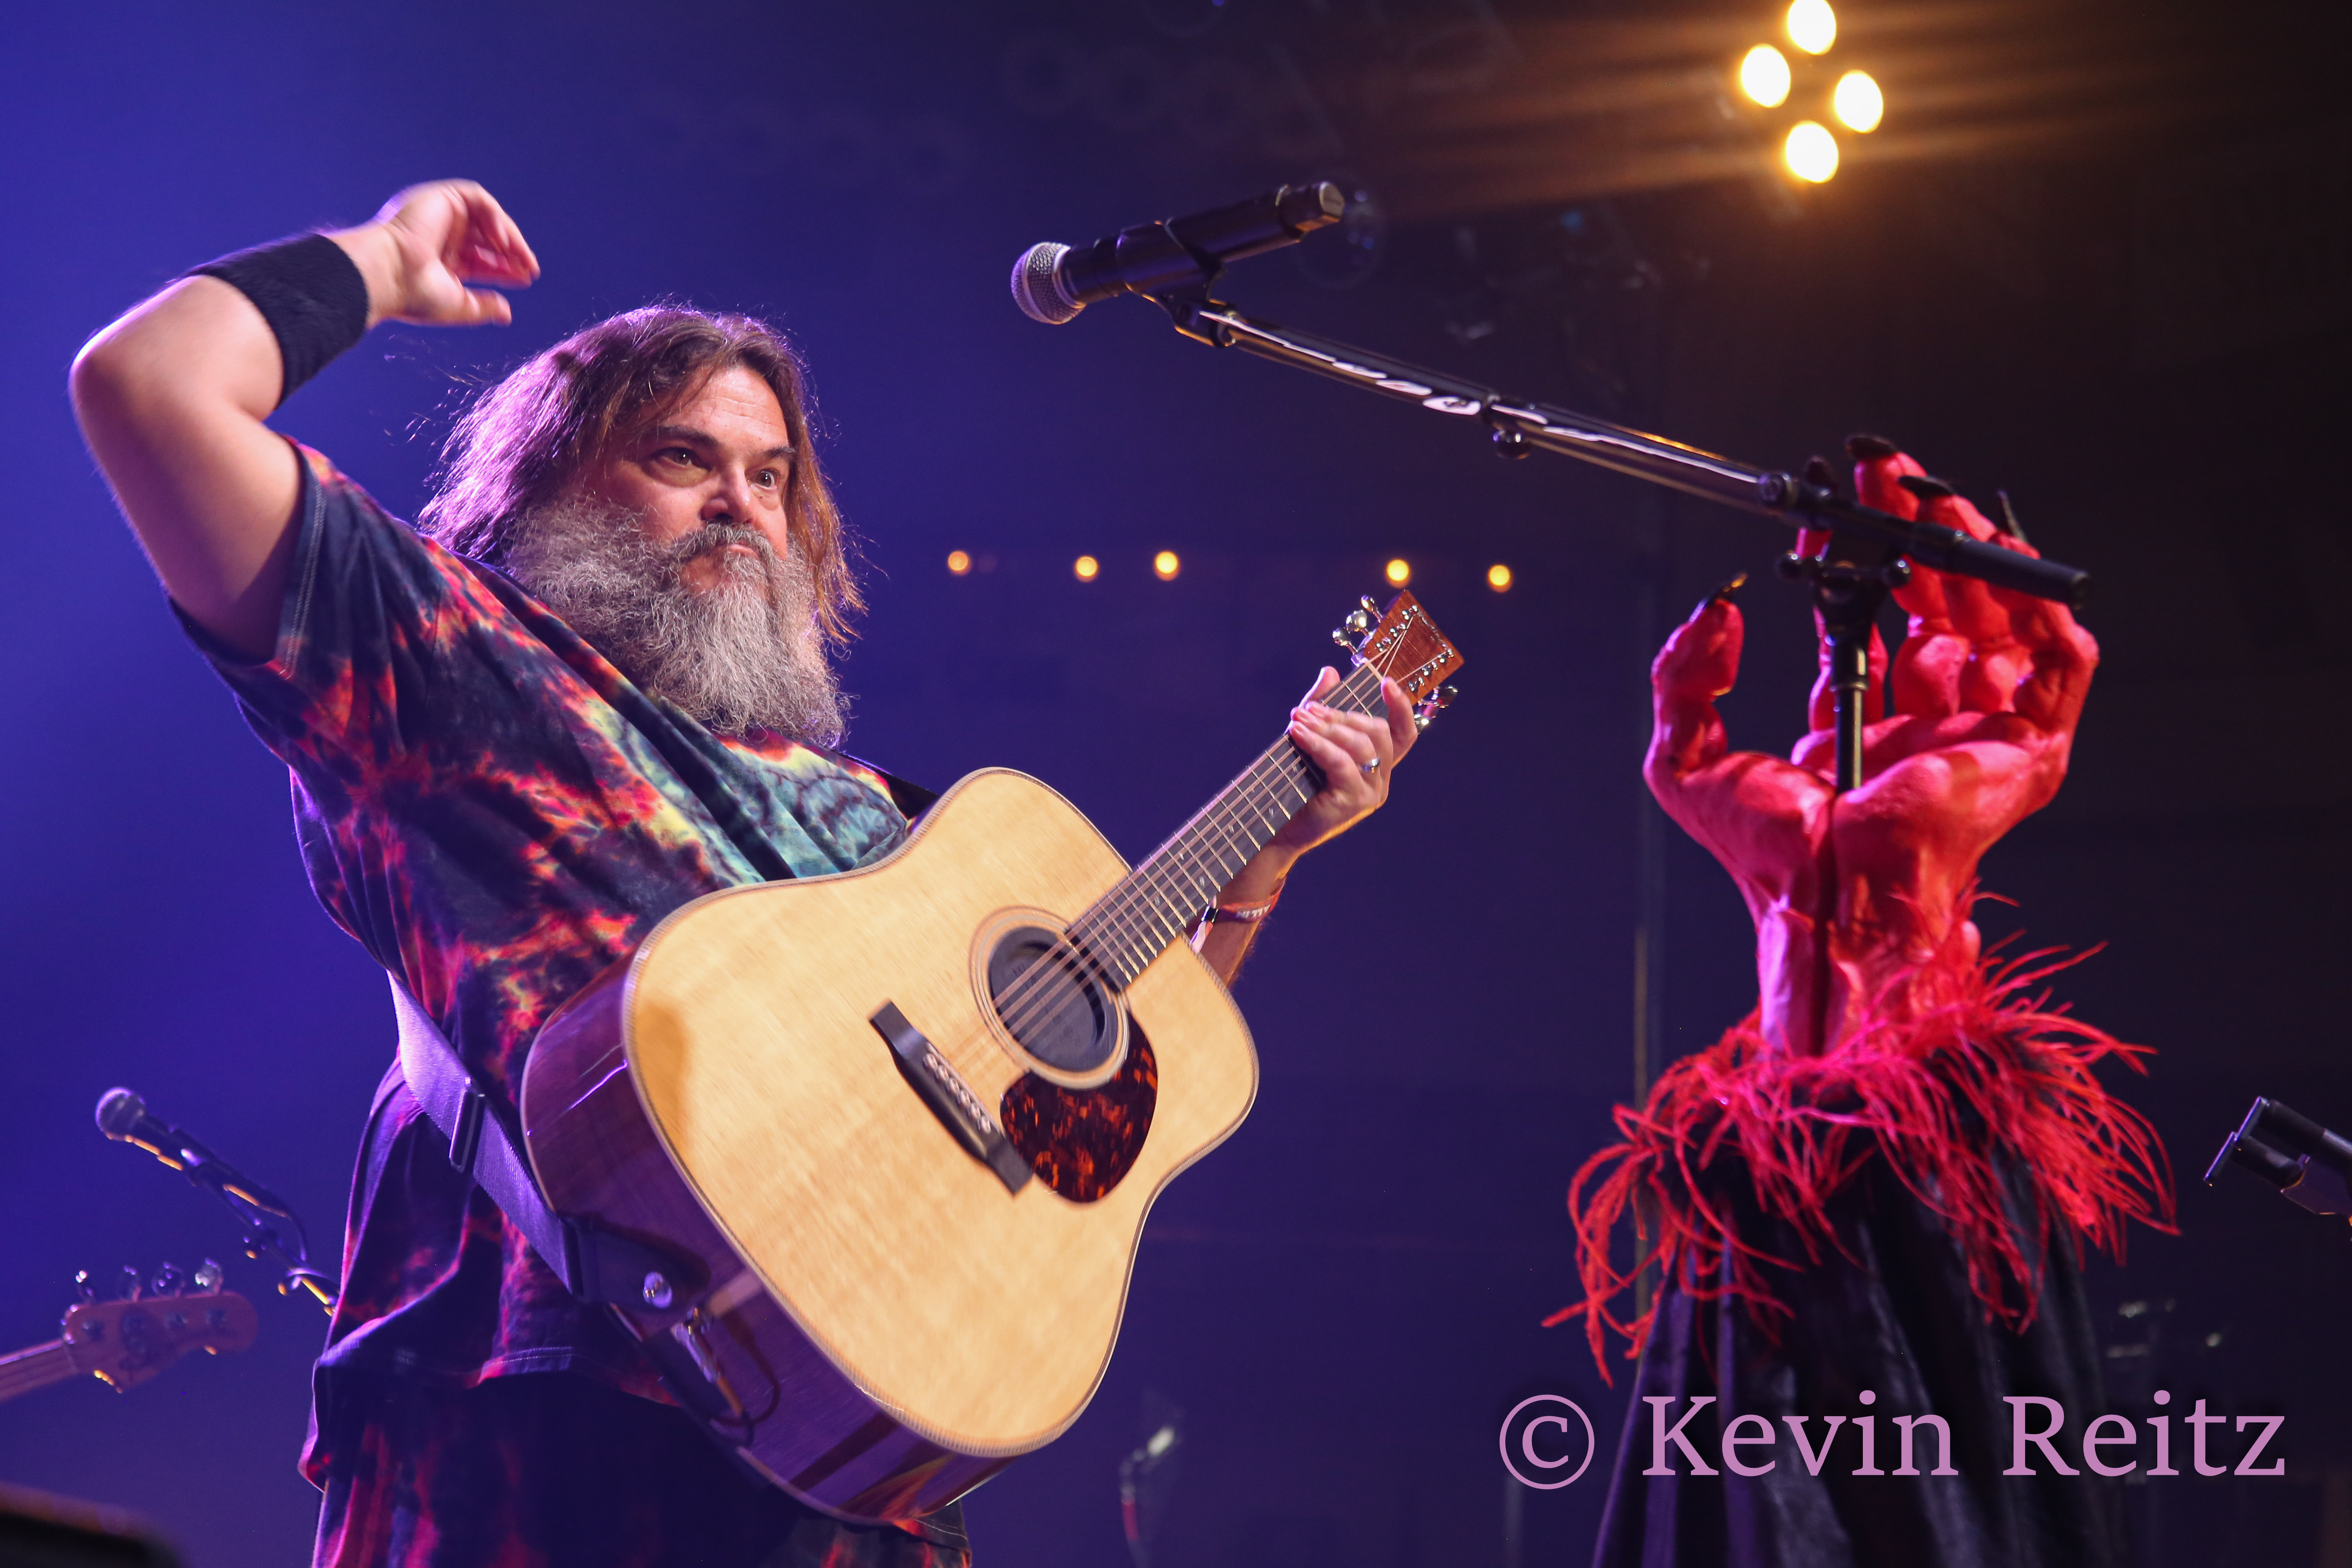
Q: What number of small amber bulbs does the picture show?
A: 5